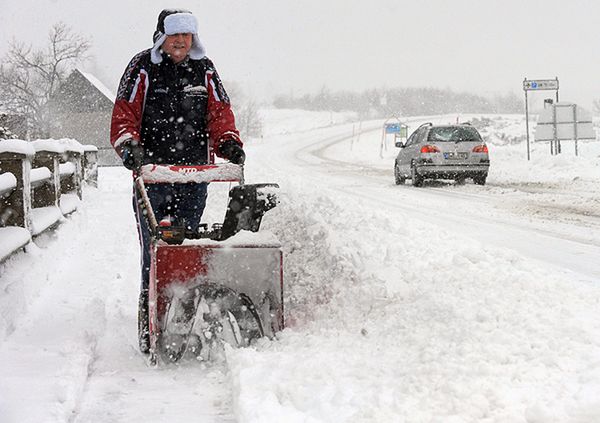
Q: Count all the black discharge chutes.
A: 1